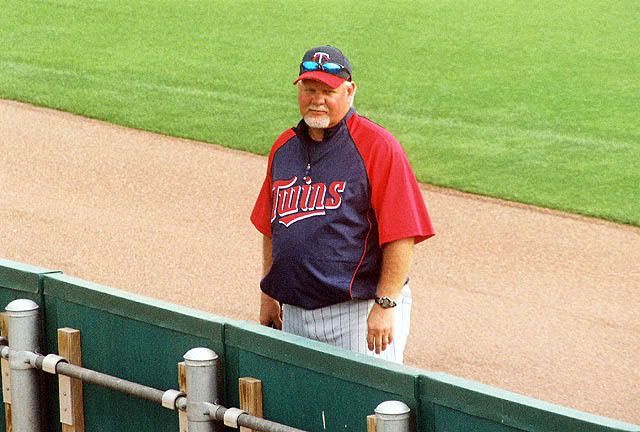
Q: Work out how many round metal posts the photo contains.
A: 3